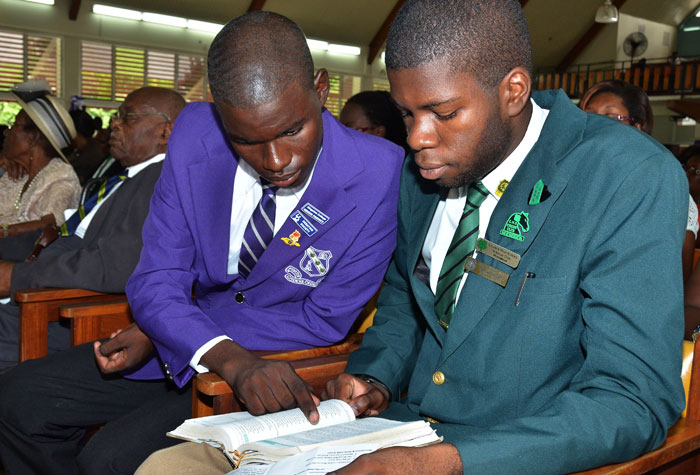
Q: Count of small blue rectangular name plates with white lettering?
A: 2